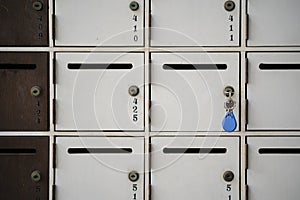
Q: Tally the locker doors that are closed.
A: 12